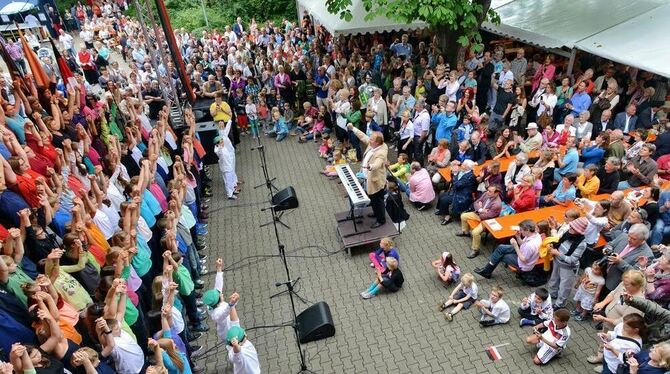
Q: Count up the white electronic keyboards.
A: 1